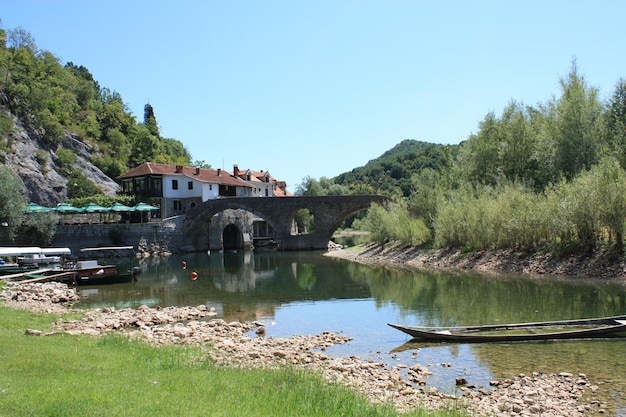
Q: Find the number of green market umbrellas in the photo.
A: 5